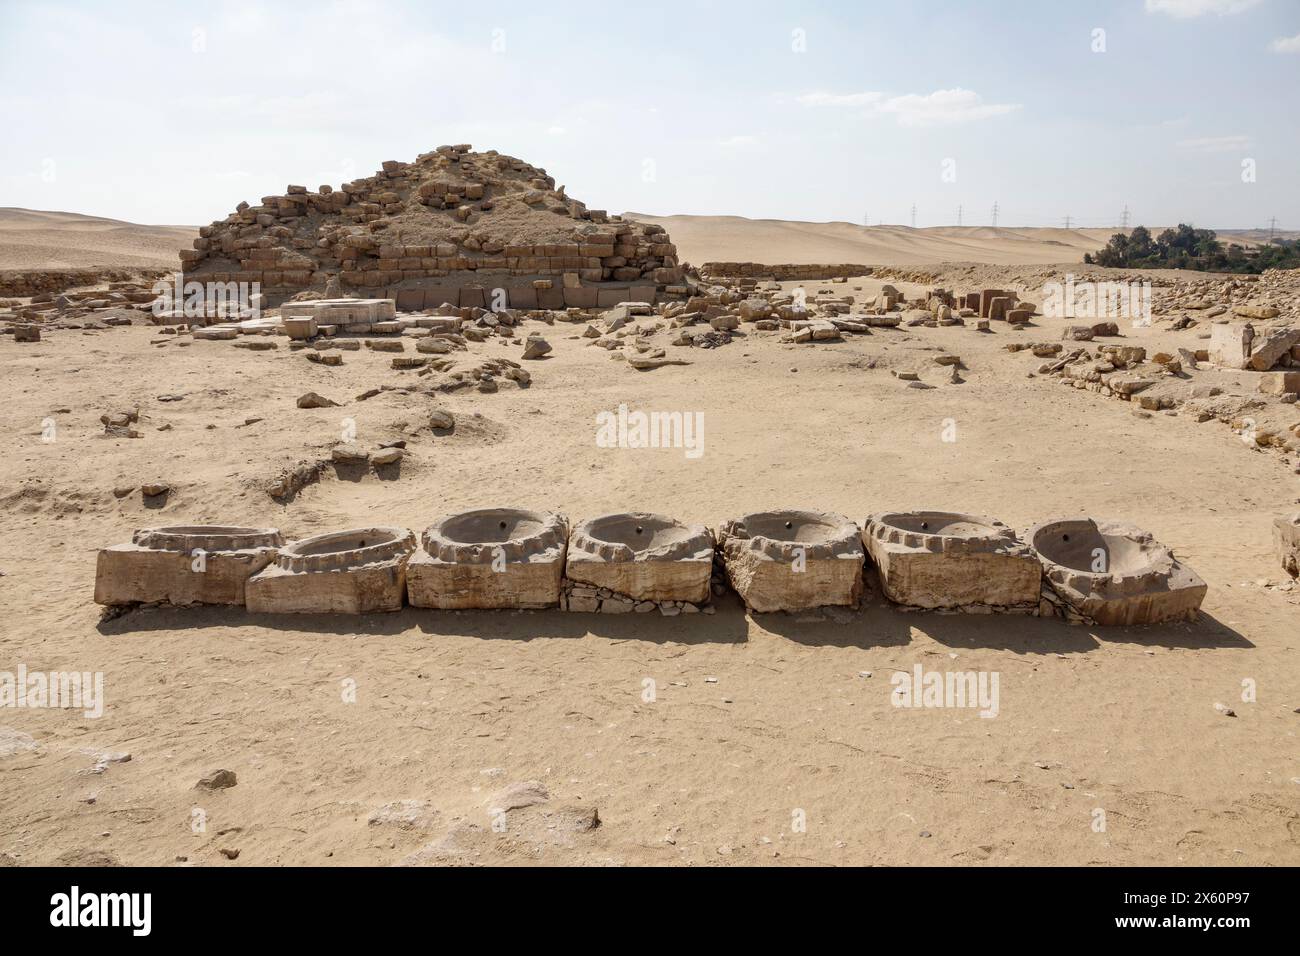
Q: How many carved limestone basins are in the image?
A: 7